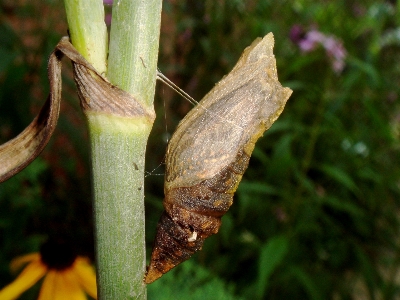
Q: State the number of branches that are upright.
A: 2